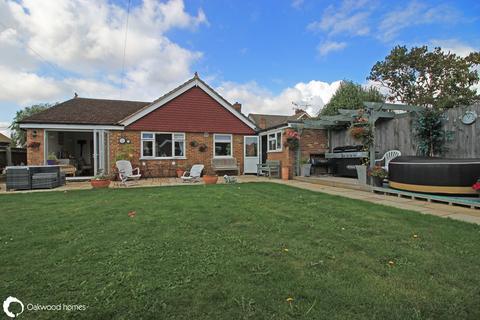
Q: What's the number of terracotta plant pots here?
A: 4